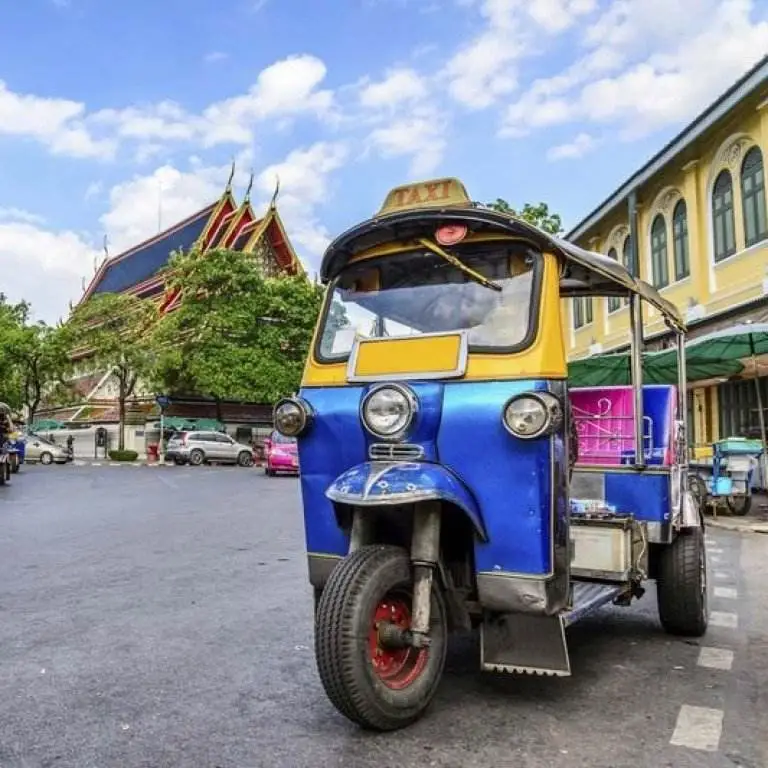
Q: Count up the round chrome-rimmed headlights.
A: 3